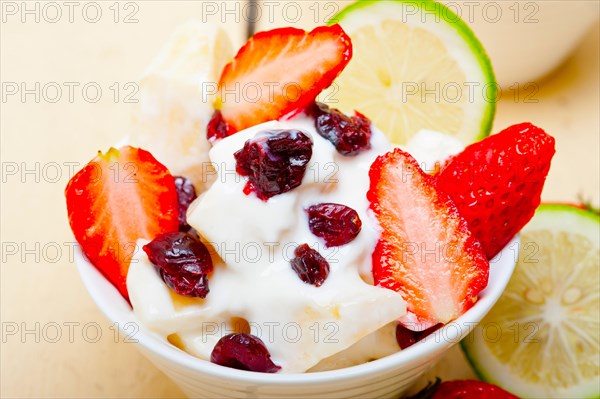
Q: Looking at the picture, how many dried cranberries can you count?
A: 9